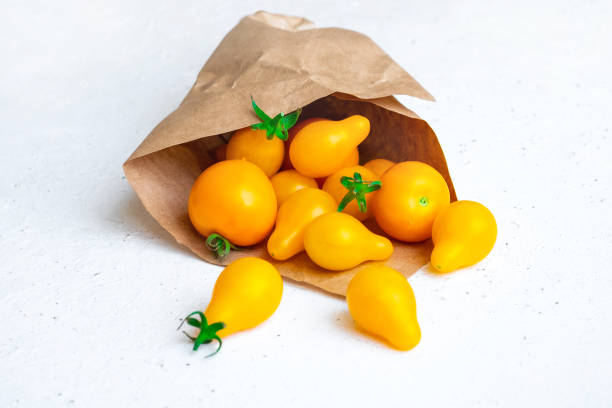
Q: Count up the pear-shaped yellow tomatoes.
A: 6